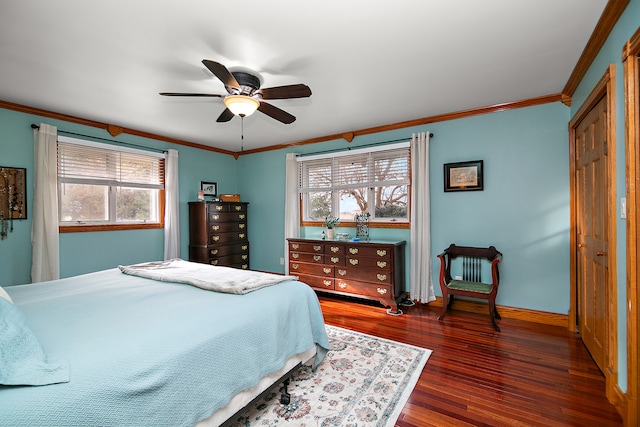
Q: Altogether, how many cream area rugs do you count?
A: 1